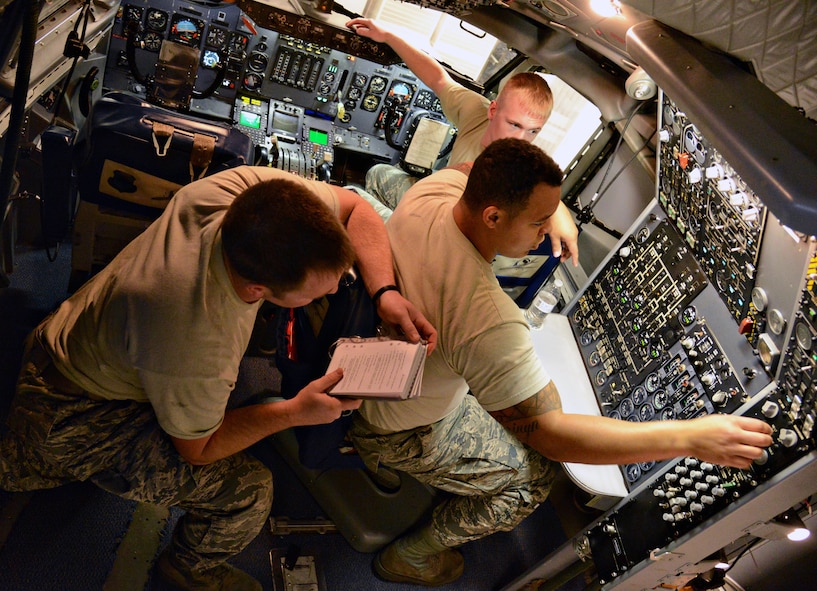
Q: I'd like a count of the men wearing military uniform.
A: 3